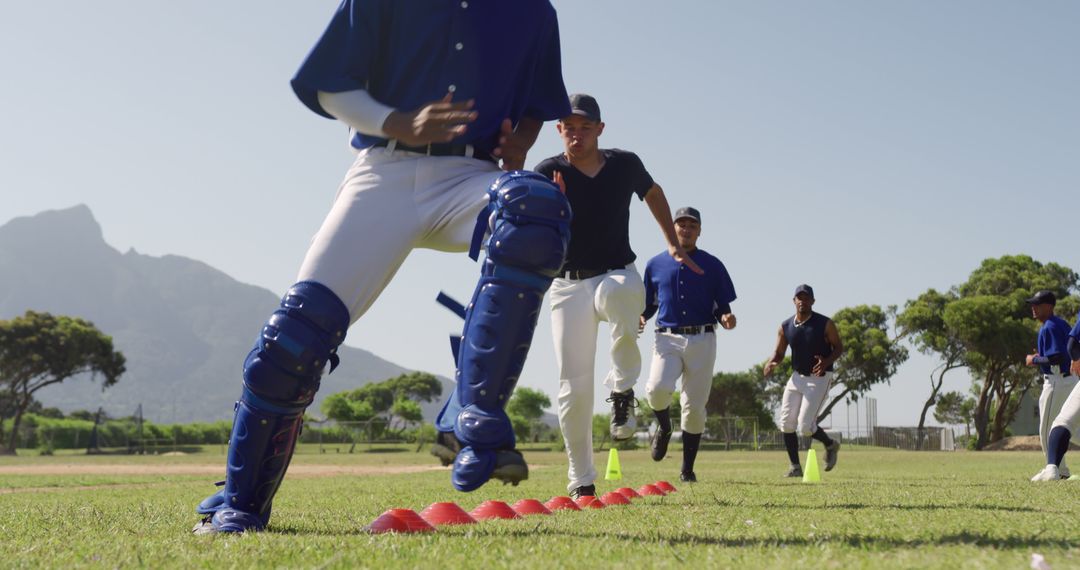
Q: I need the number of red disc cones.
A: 10